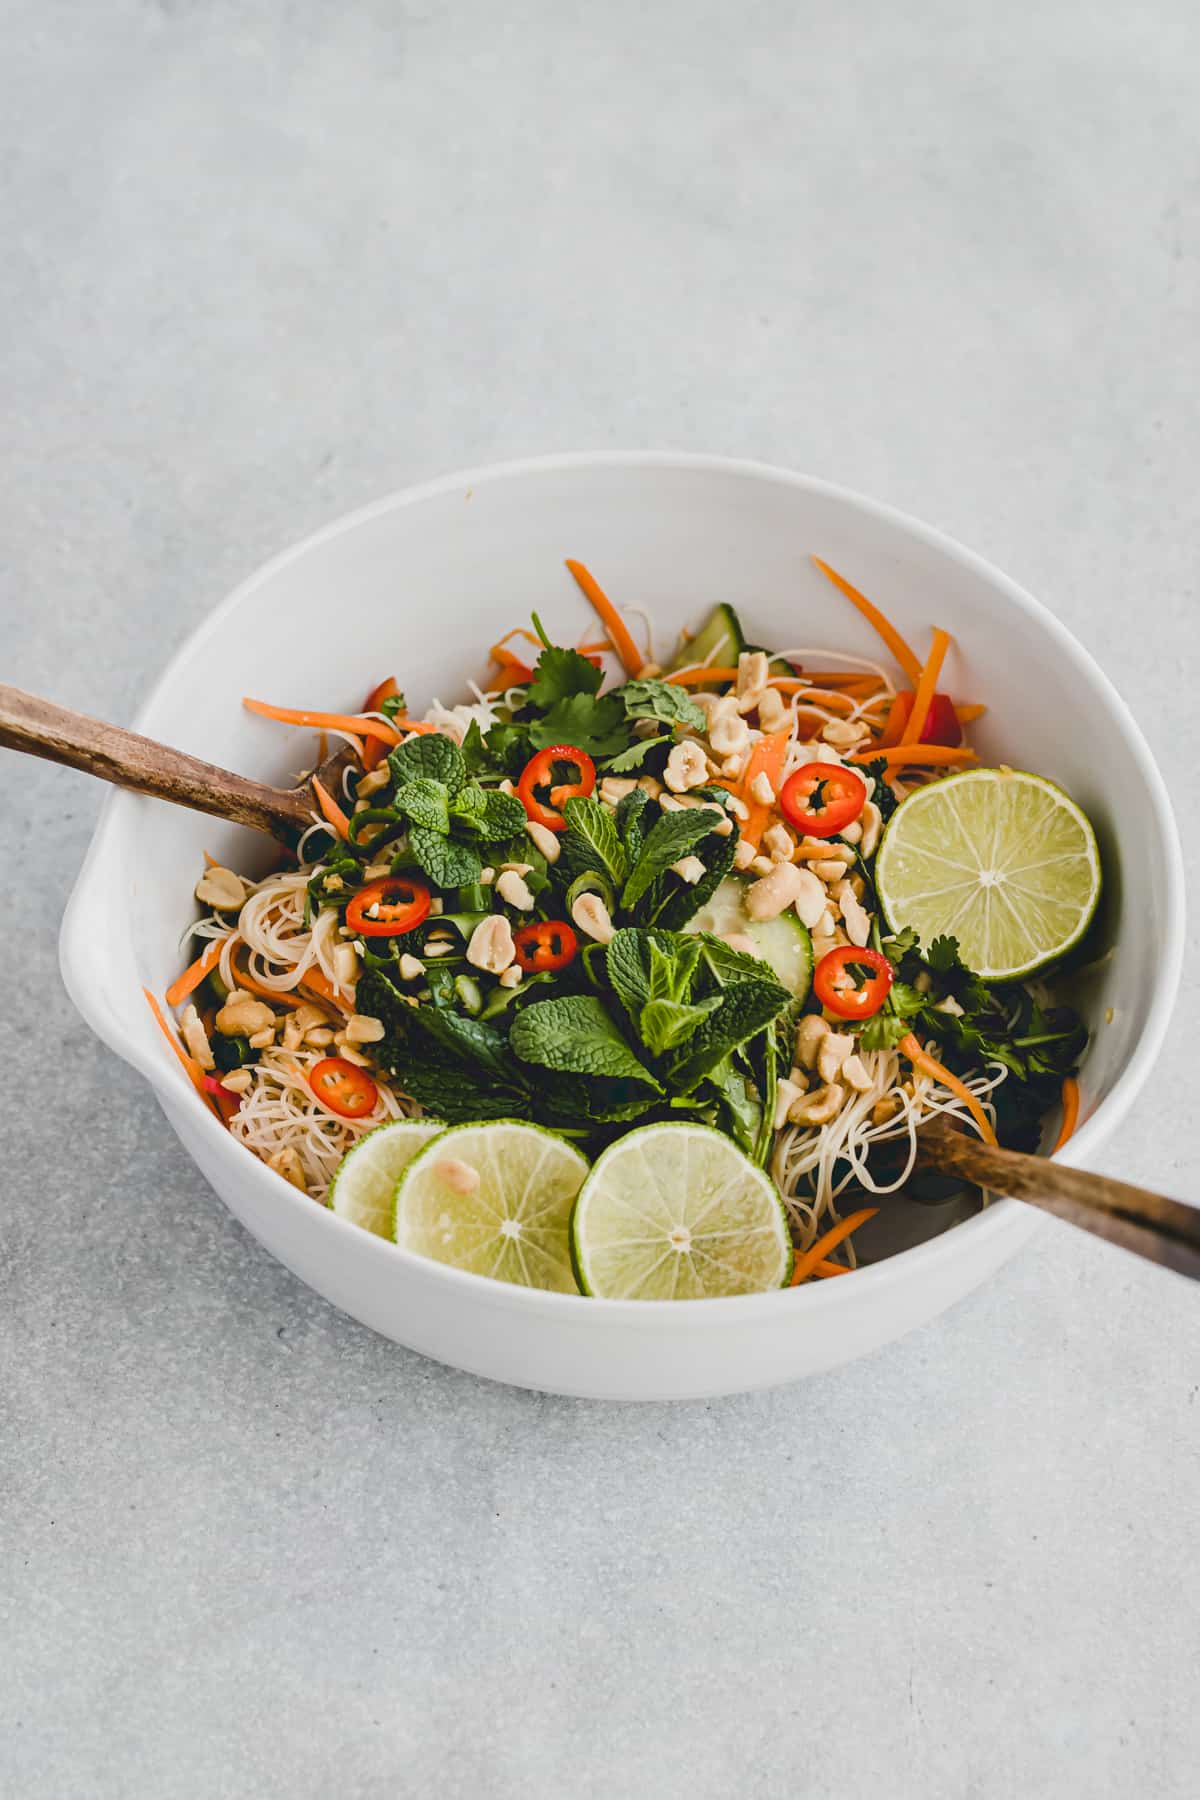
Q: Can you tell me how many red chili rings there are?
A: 6